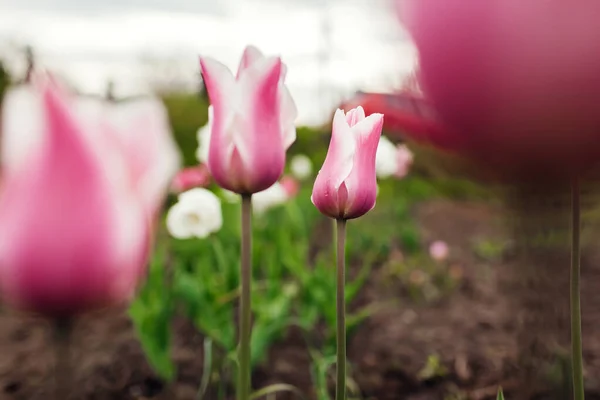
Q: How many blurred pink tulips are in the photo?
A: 2